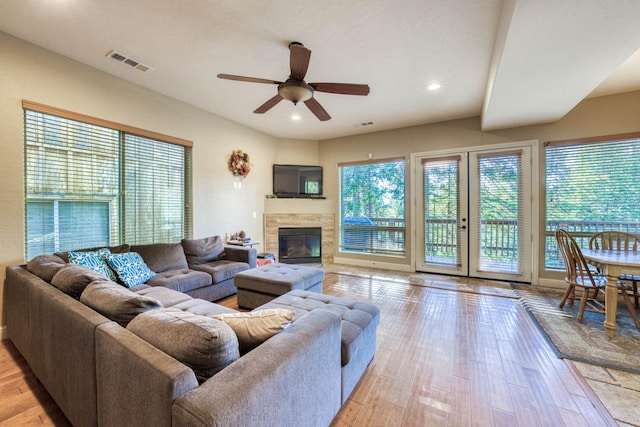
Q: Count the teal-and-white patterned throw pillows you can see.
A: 2